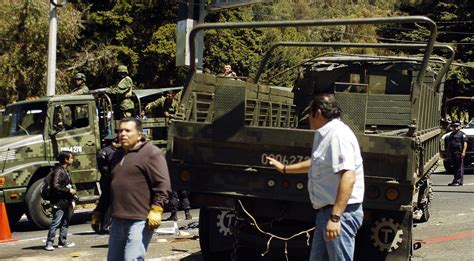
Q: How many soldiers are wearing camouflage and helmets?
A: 2